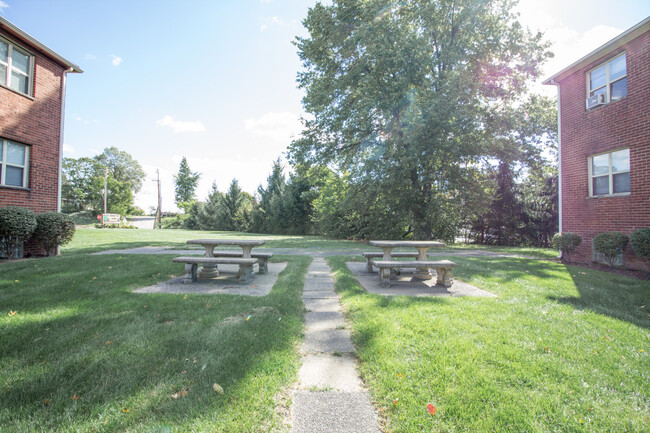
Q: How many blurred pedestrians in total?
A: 0